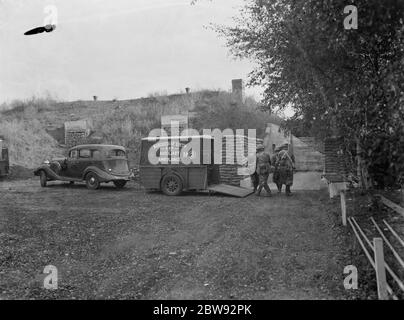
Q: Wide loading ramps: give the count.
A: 1